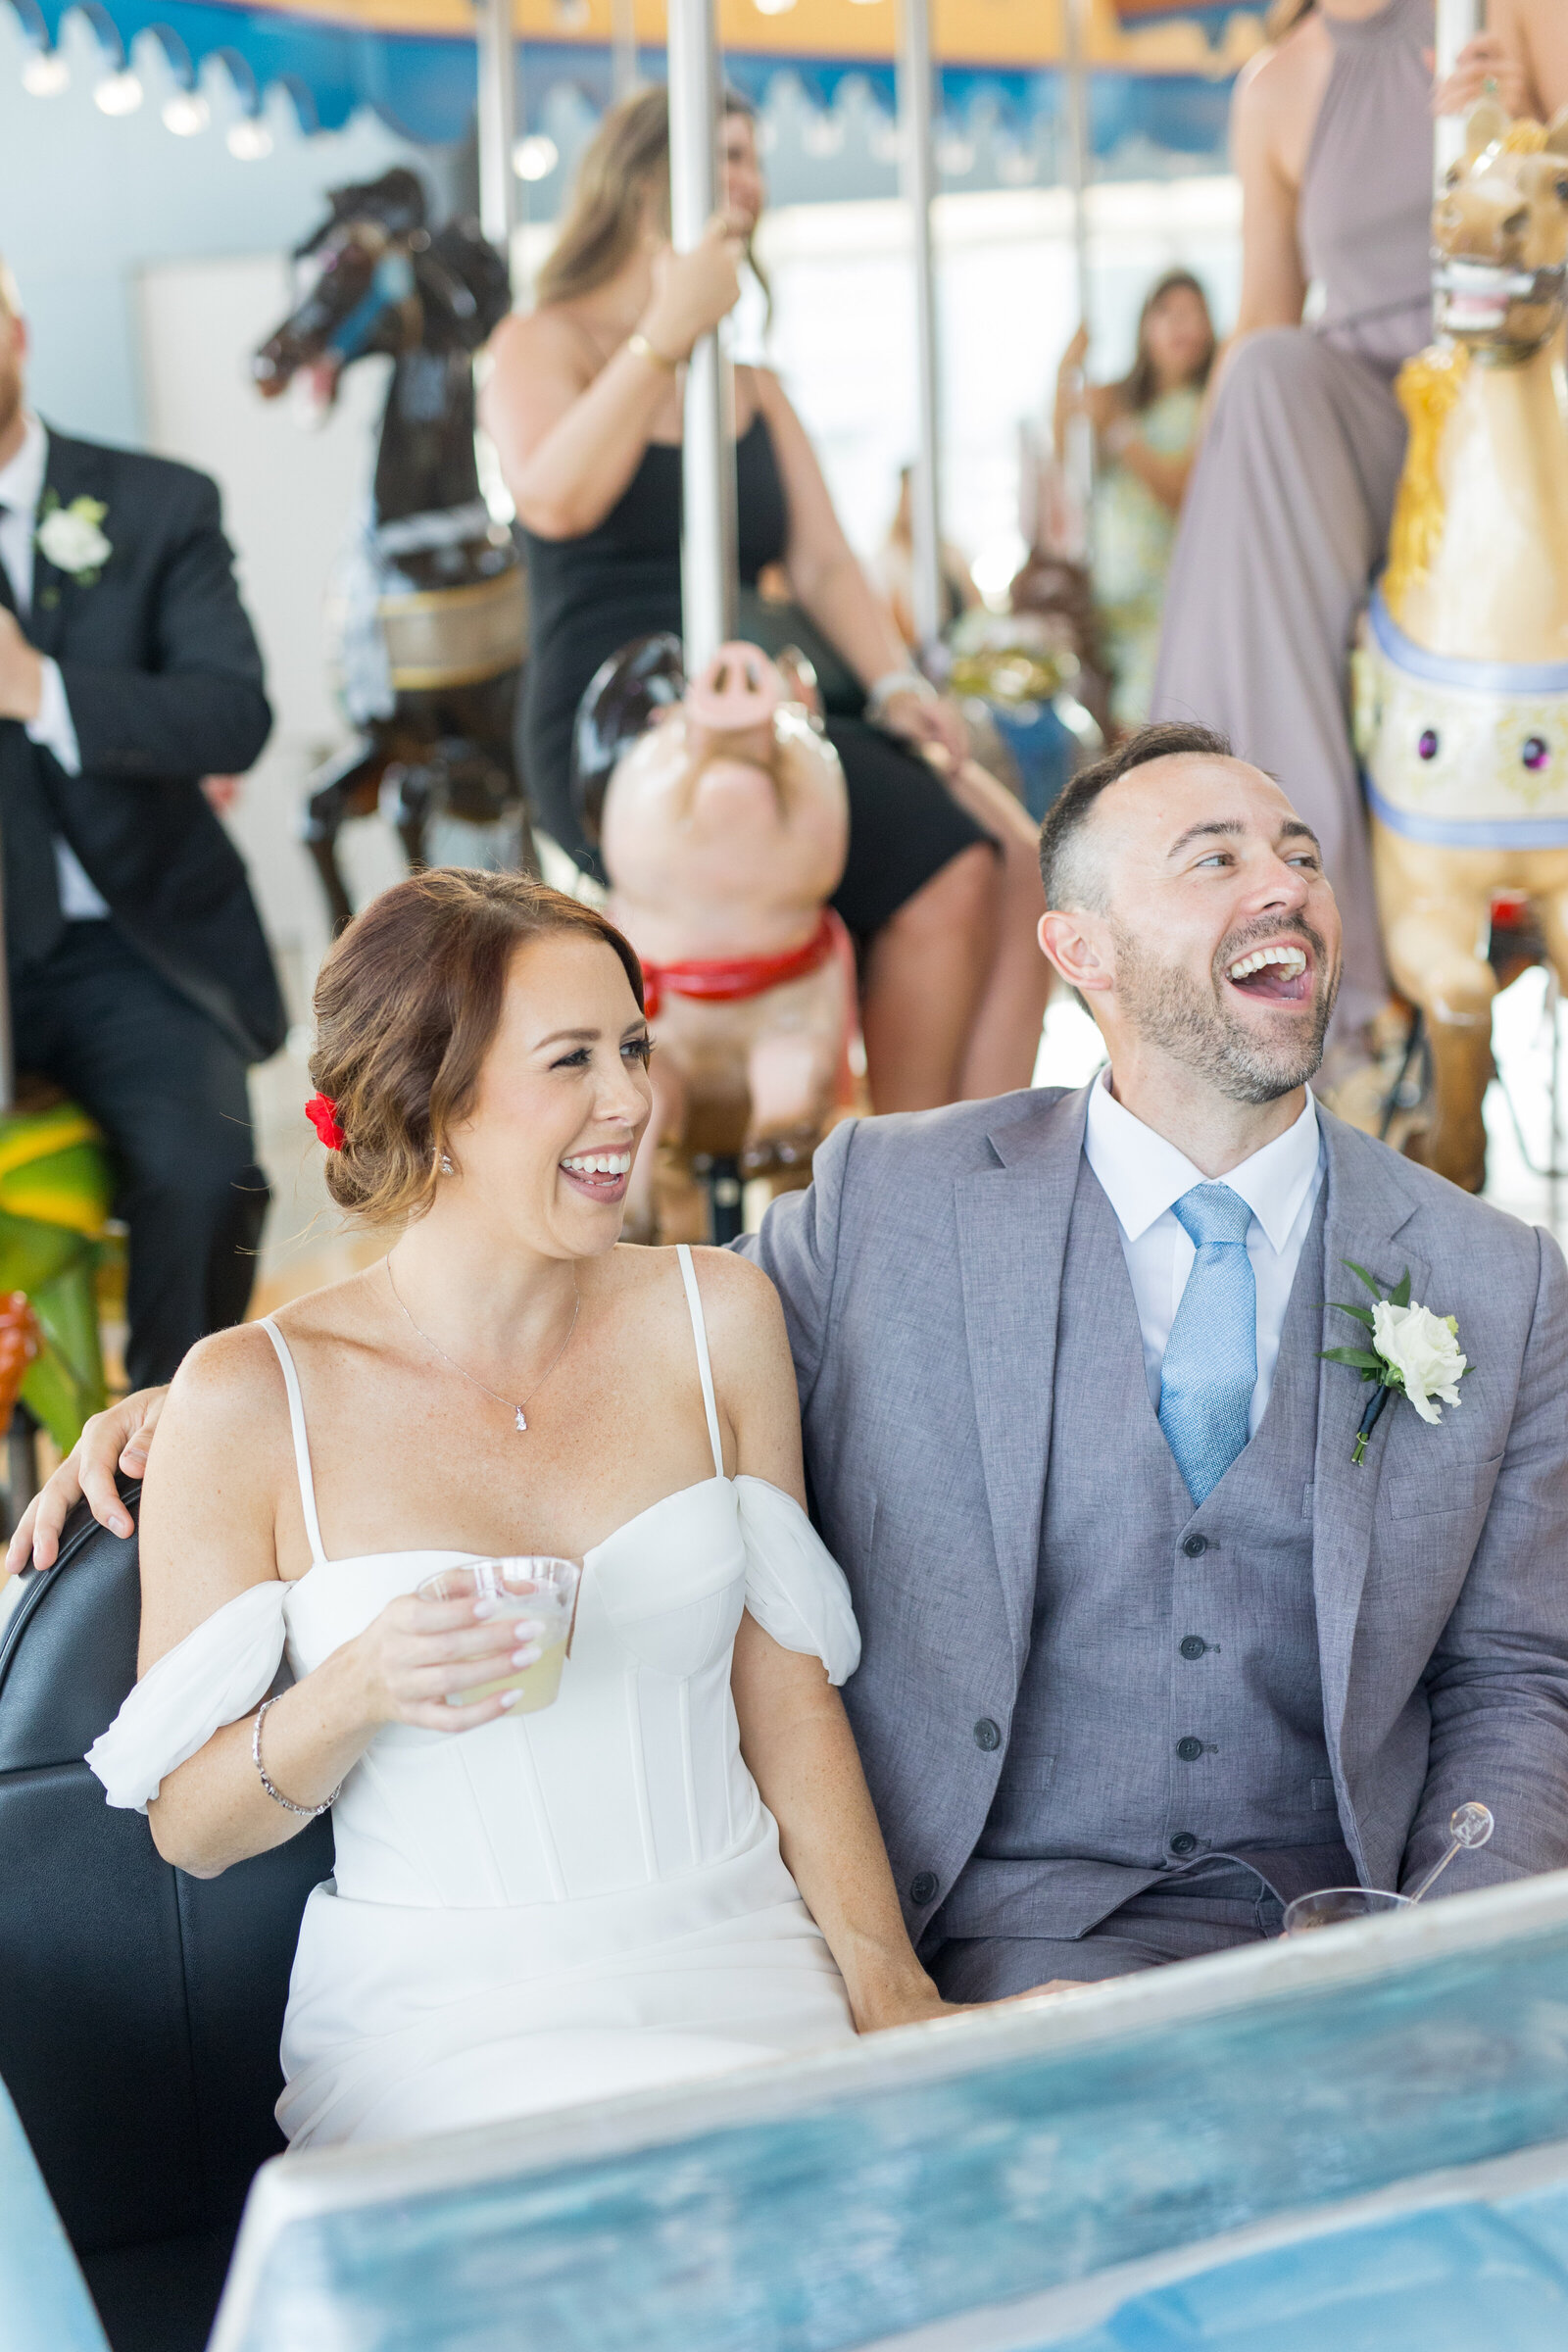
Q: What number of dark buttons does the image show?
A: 6